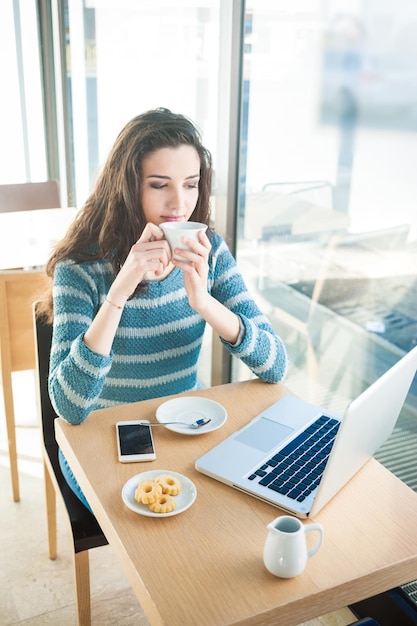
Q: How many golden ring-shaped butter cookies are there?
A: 3